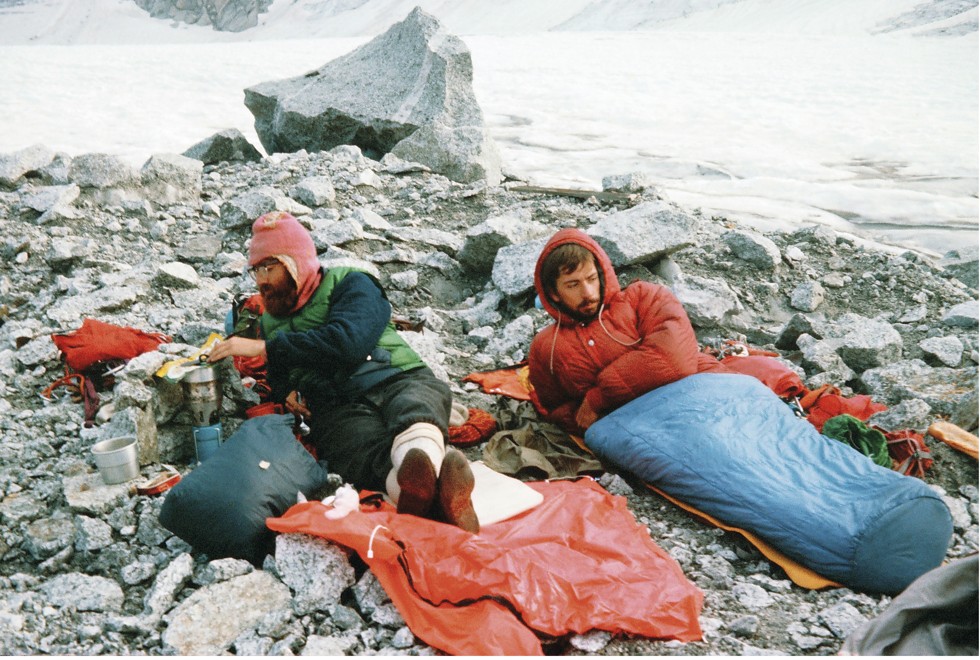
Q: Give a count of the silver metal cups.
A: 1